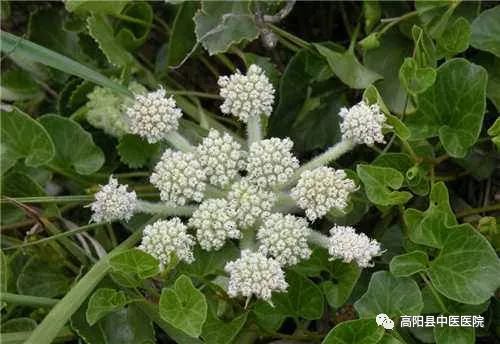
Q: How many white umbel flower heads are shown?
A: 14